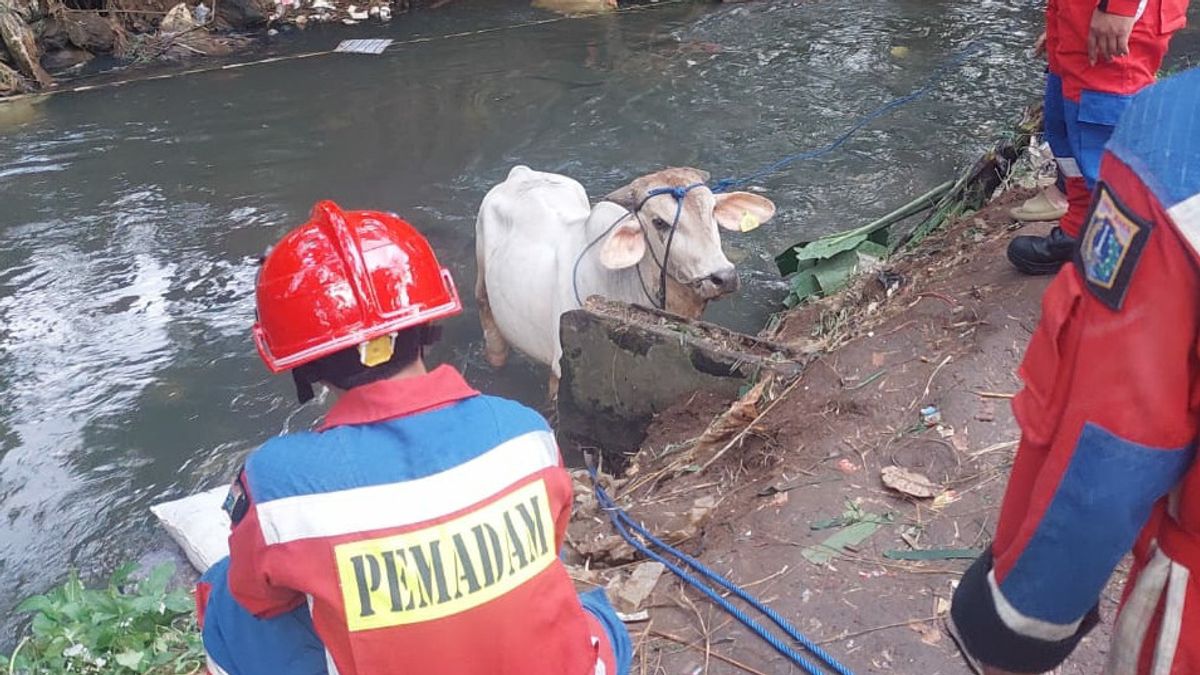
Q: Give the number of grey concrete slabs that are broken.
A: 1